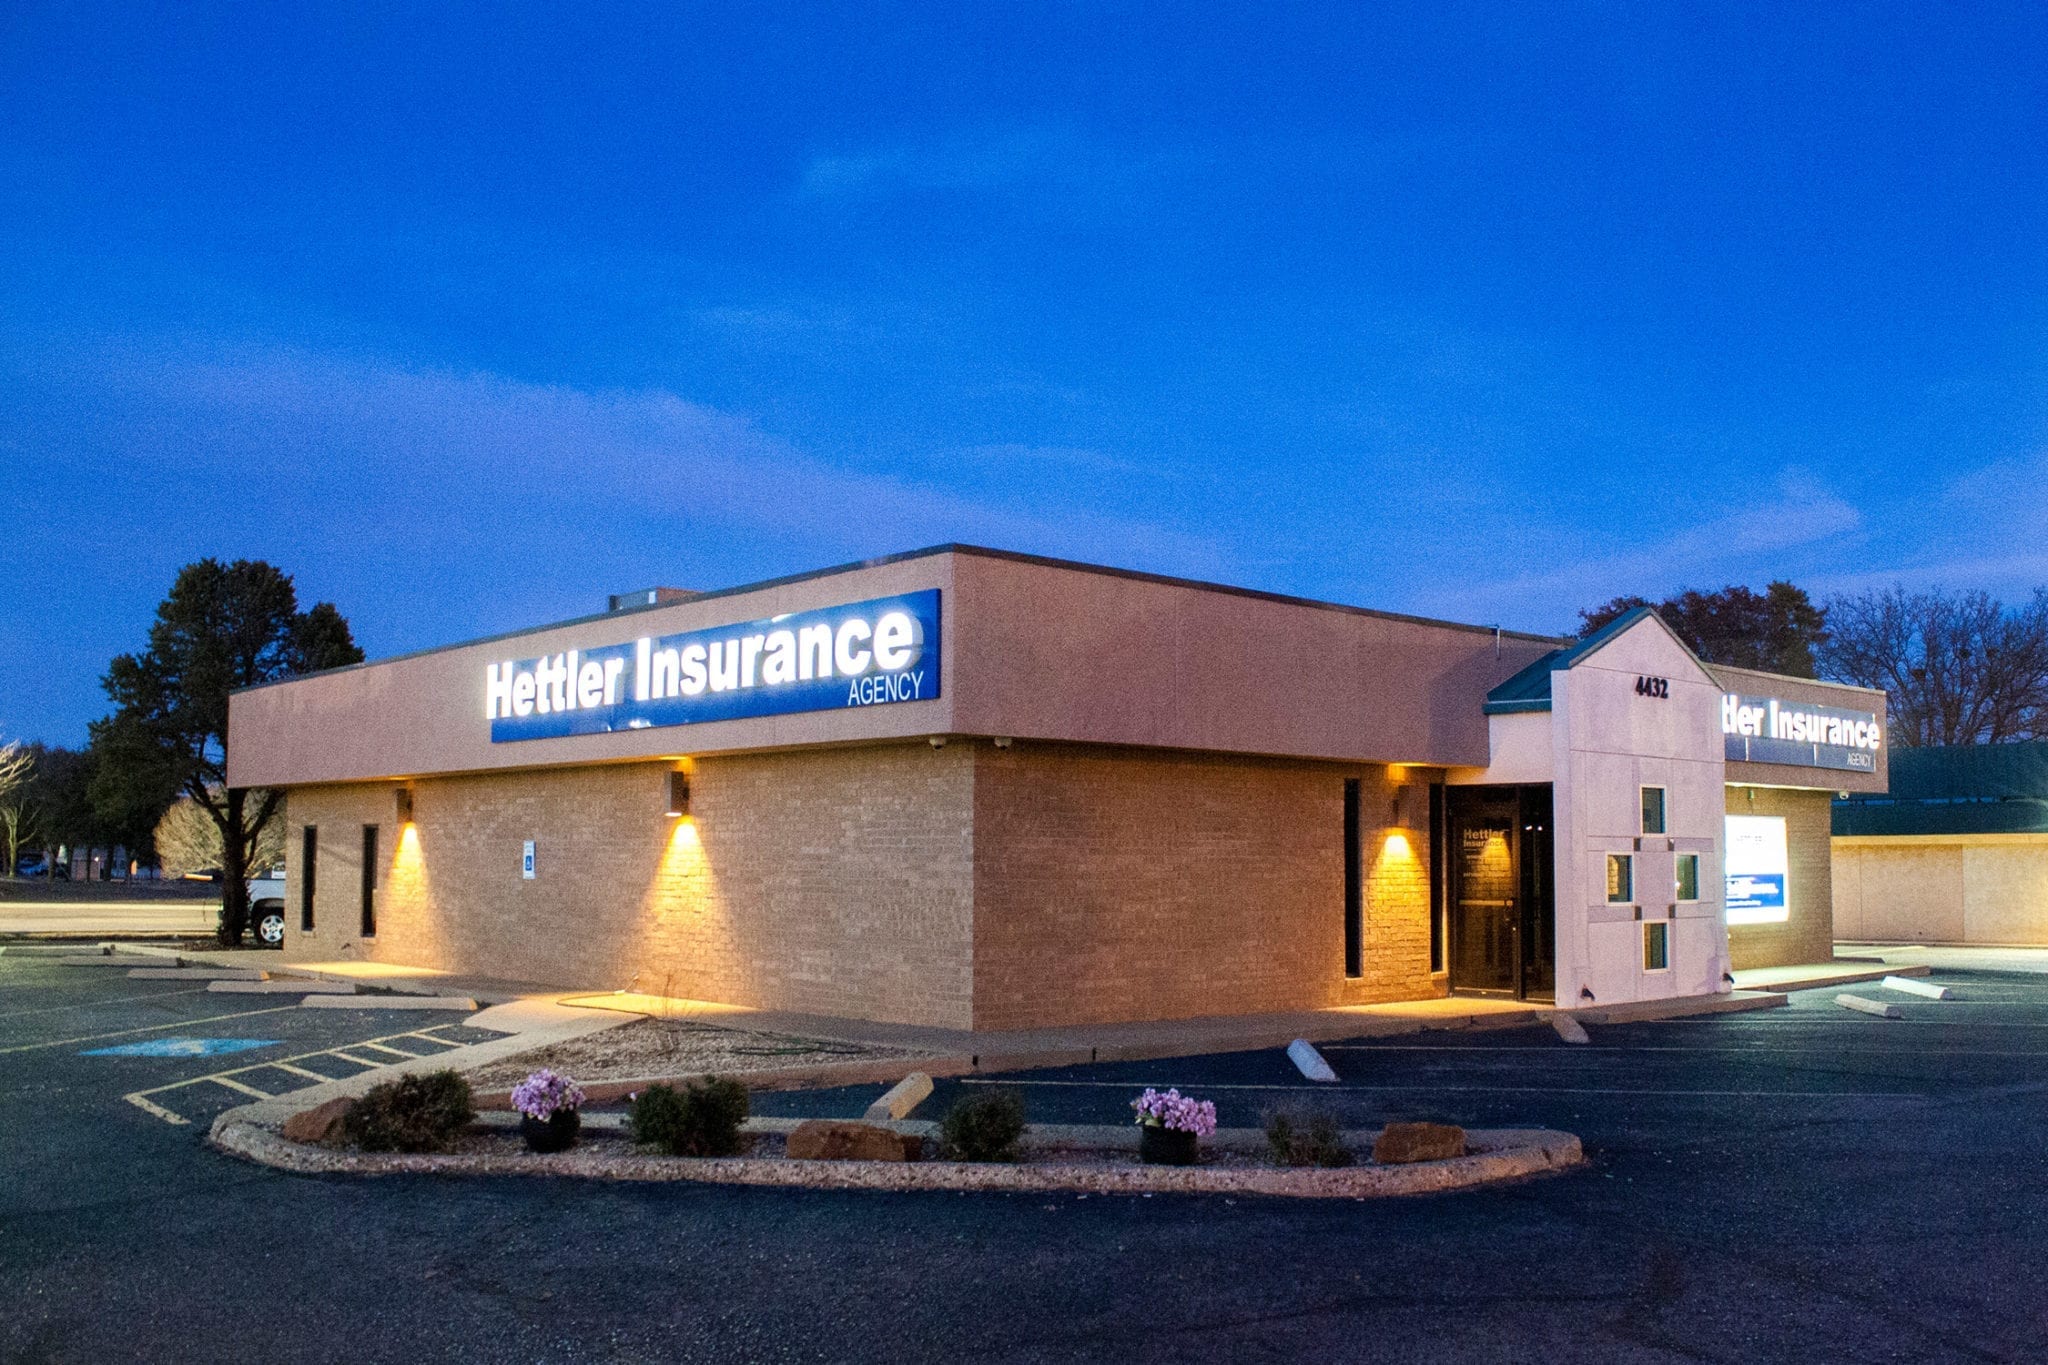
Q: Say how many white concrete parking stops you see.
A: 10